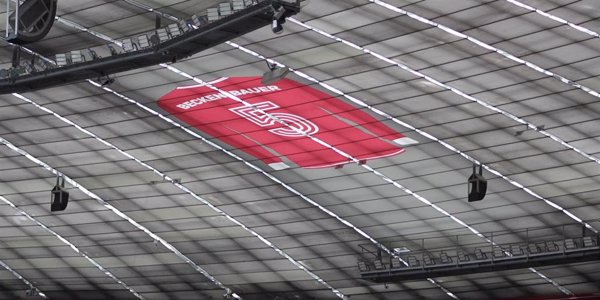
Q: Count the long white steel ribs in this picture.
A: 10